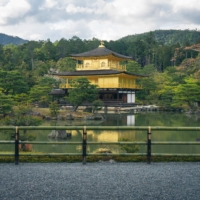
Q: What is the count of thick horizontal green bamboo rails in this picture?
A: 3